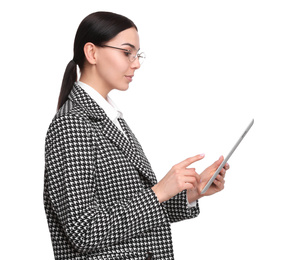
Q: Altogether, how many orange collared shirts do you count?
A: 0